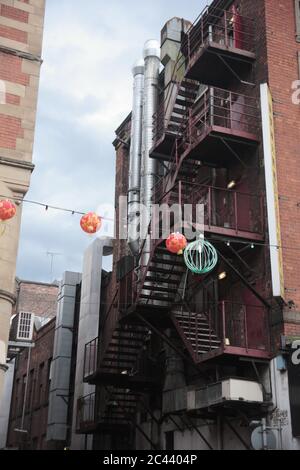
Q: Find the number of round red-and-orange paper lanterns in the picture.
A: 3